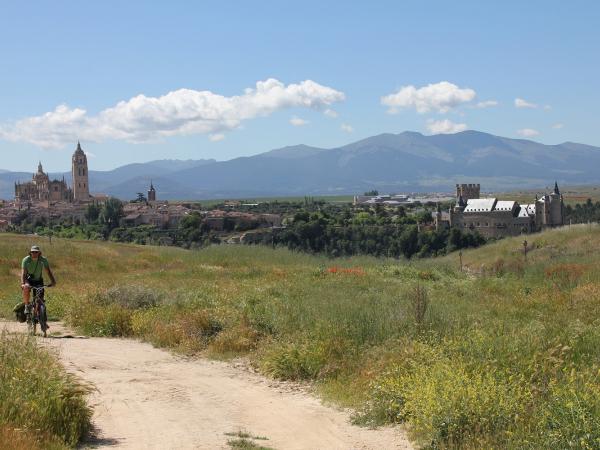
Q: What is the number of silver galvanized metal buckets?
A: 0